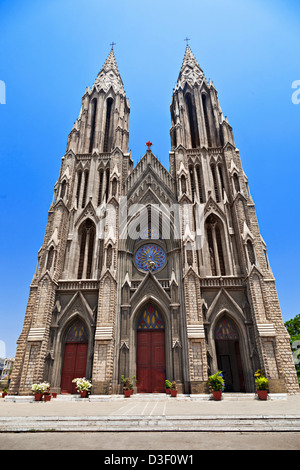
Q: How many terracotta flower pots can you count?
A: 11